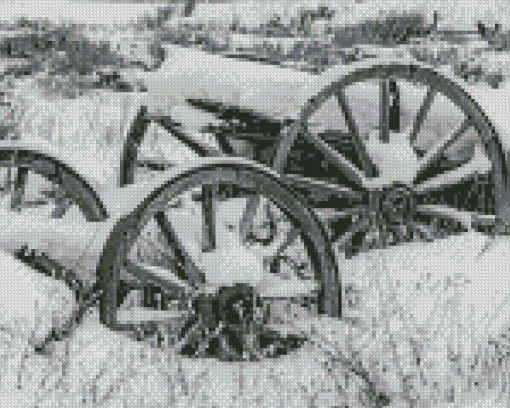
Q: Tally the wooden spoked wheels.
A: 4